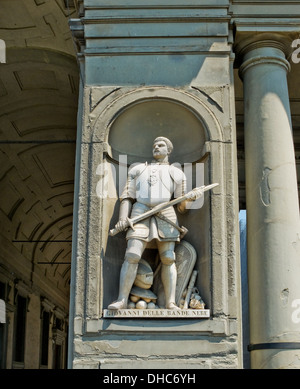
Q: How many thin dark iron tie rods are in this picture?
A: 3